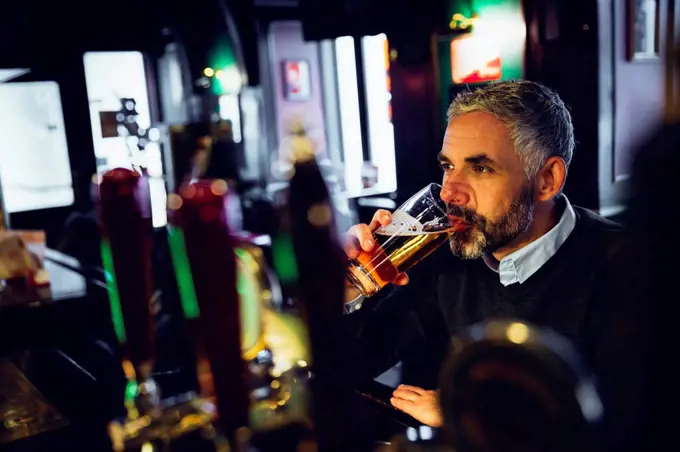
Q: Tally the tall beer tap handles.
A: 3